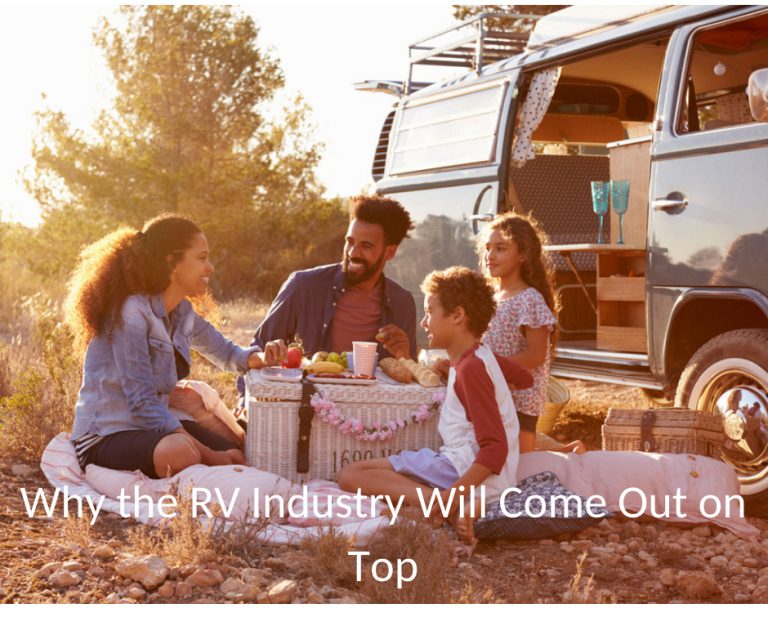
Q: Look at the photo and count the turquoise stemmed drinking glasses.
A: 2